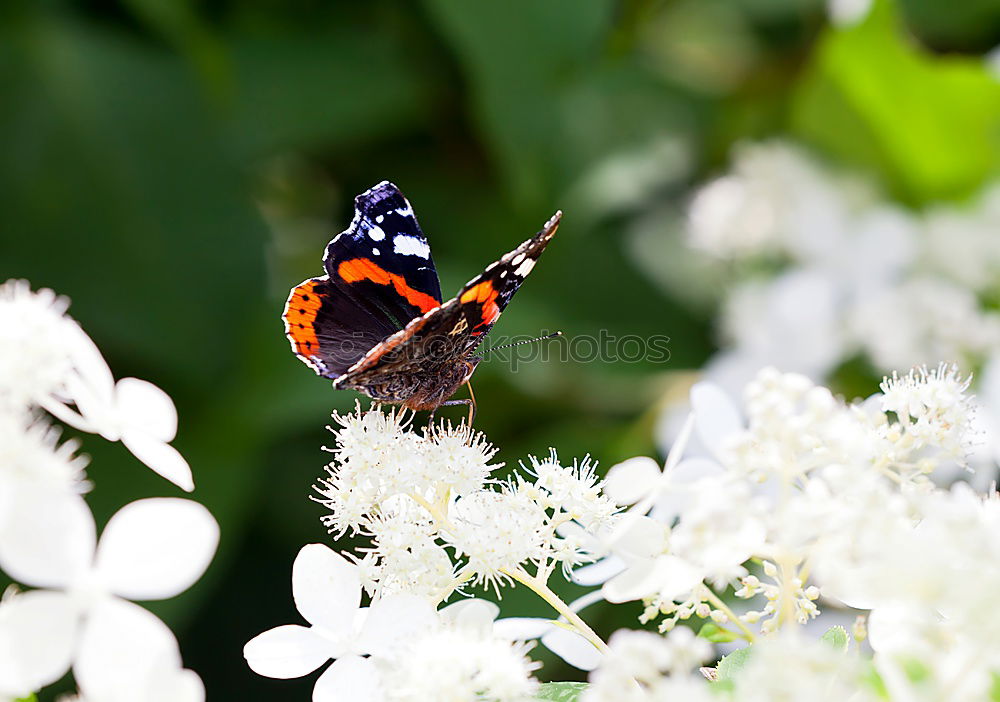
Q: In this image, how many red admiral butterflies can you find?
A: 1